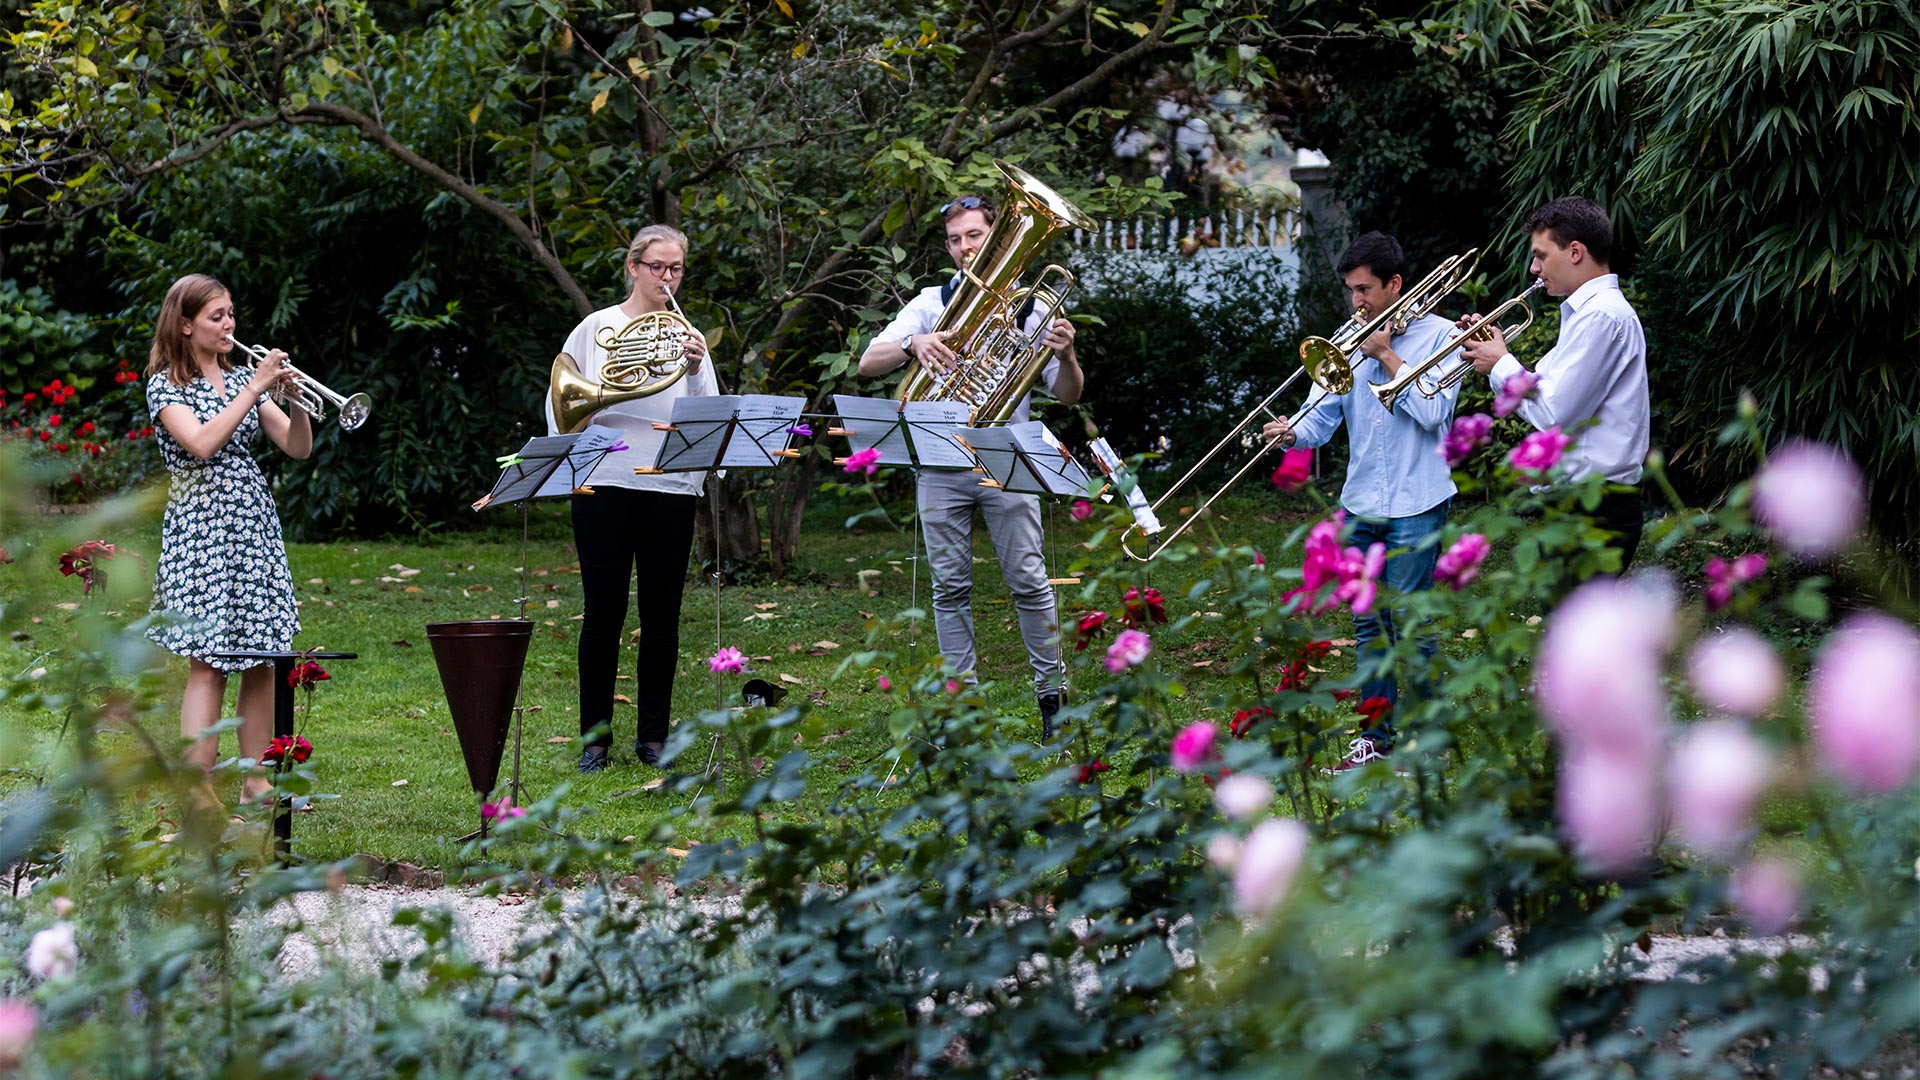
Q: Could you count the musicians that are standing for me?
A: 5